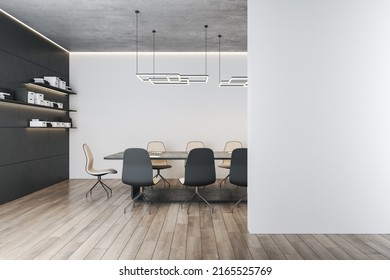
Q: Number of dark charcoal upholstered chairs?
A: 3